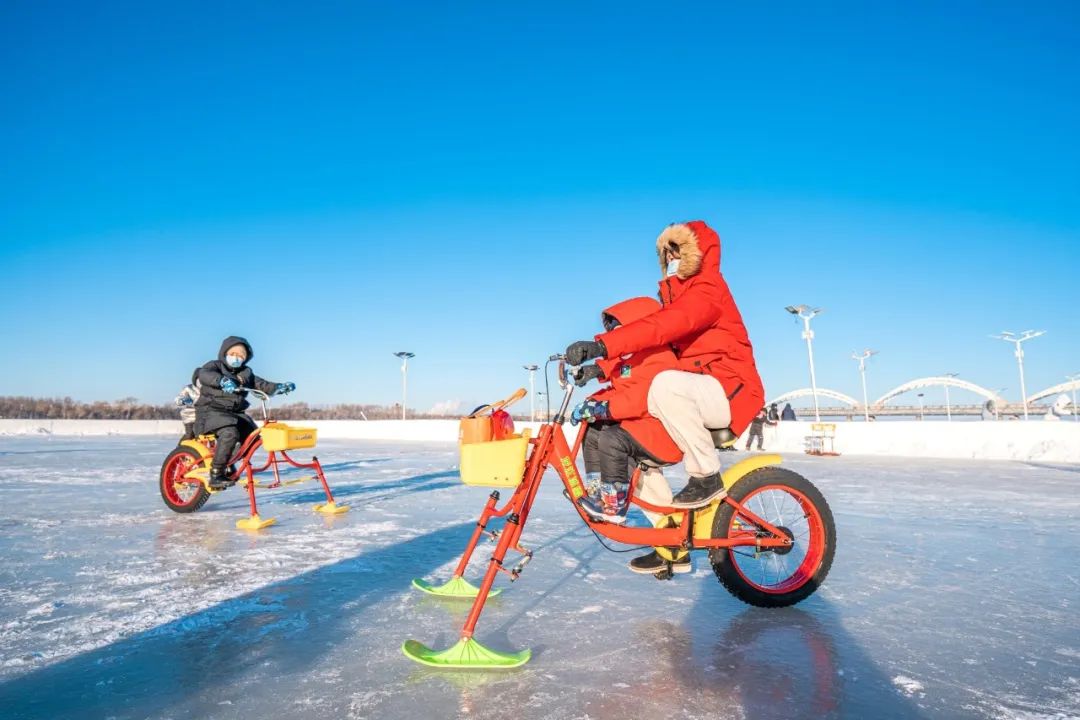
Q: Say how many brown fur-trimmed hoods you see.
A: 1